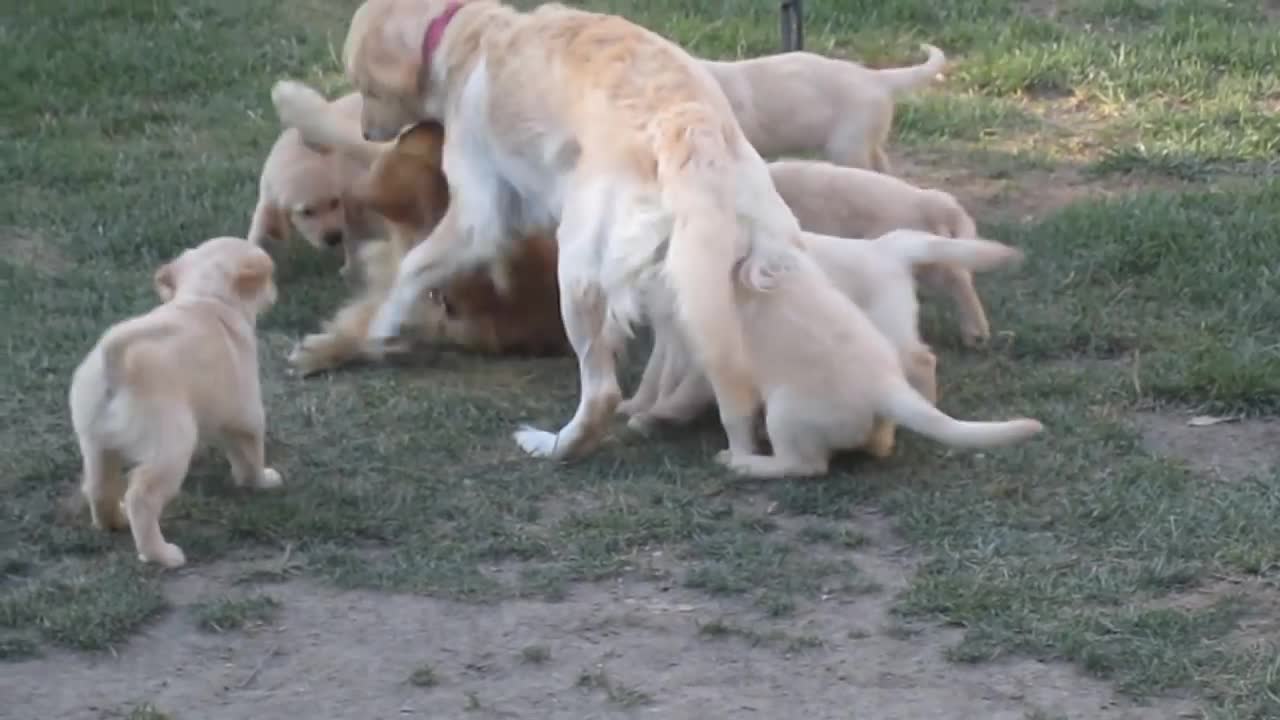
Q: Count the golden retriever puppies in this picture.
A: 6